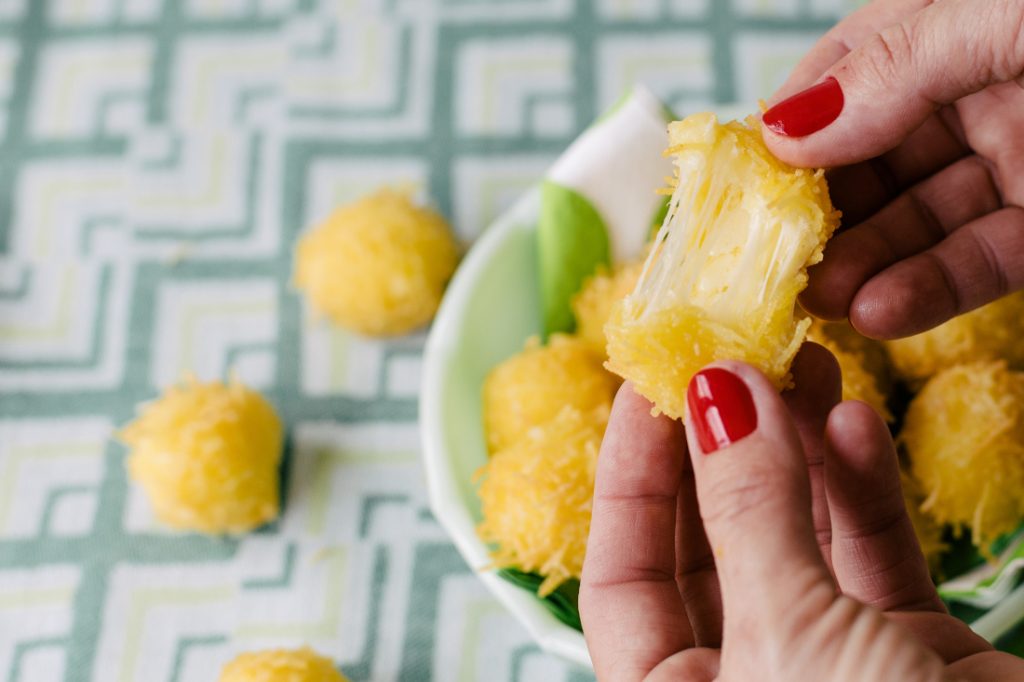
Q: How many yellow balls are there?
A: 11